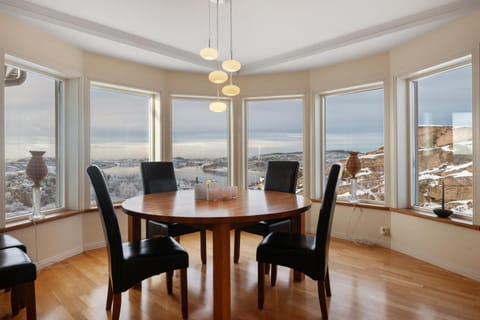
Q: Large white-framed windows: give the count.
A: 6